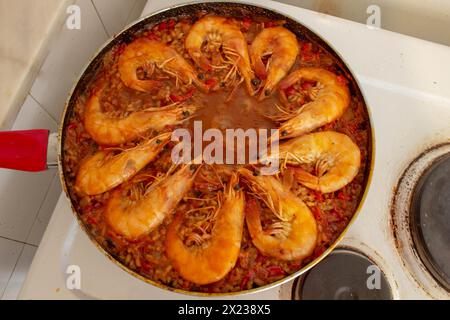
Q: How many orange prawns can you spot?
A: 10